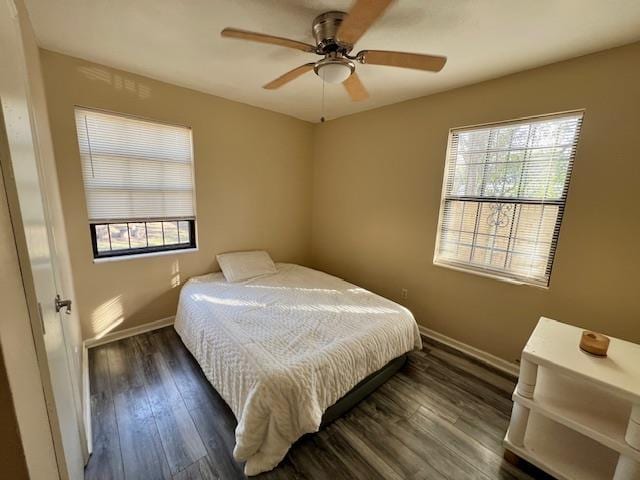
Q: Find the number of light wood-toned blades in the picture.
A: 5